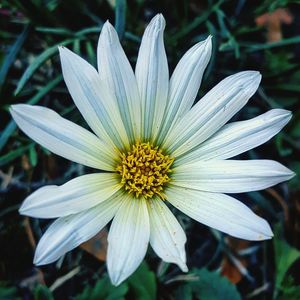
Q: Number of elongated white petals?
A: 13